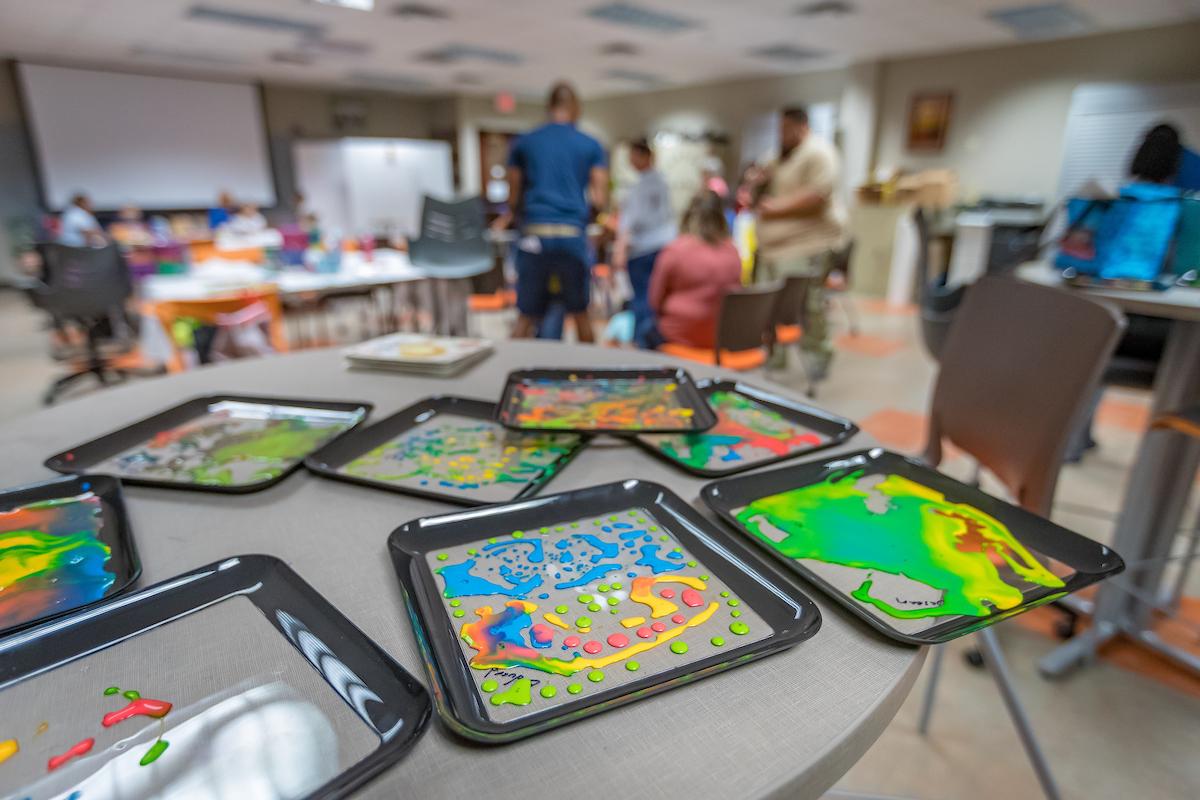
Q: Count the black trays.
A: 8